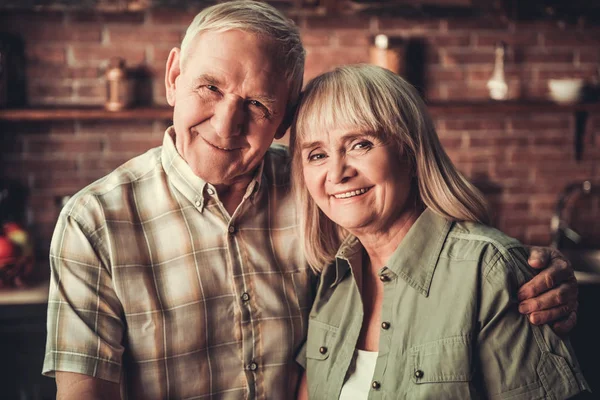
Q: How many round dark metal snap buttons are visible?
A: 5